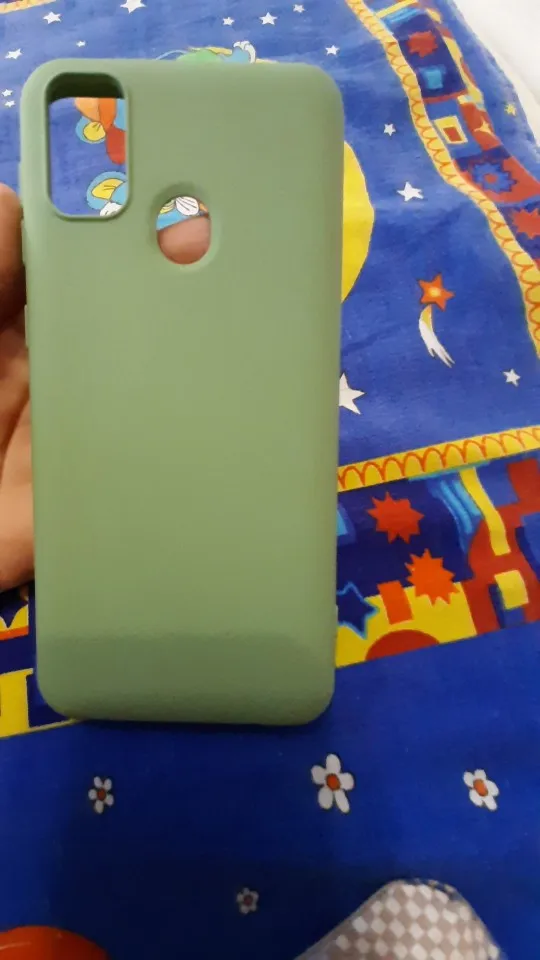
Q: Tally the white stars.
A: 14